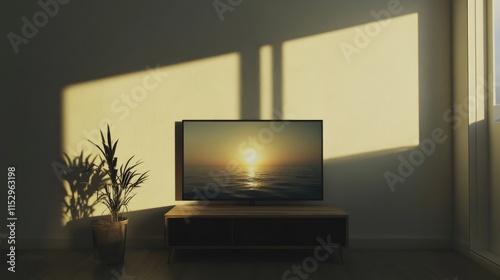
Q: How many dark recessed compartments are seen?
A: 2